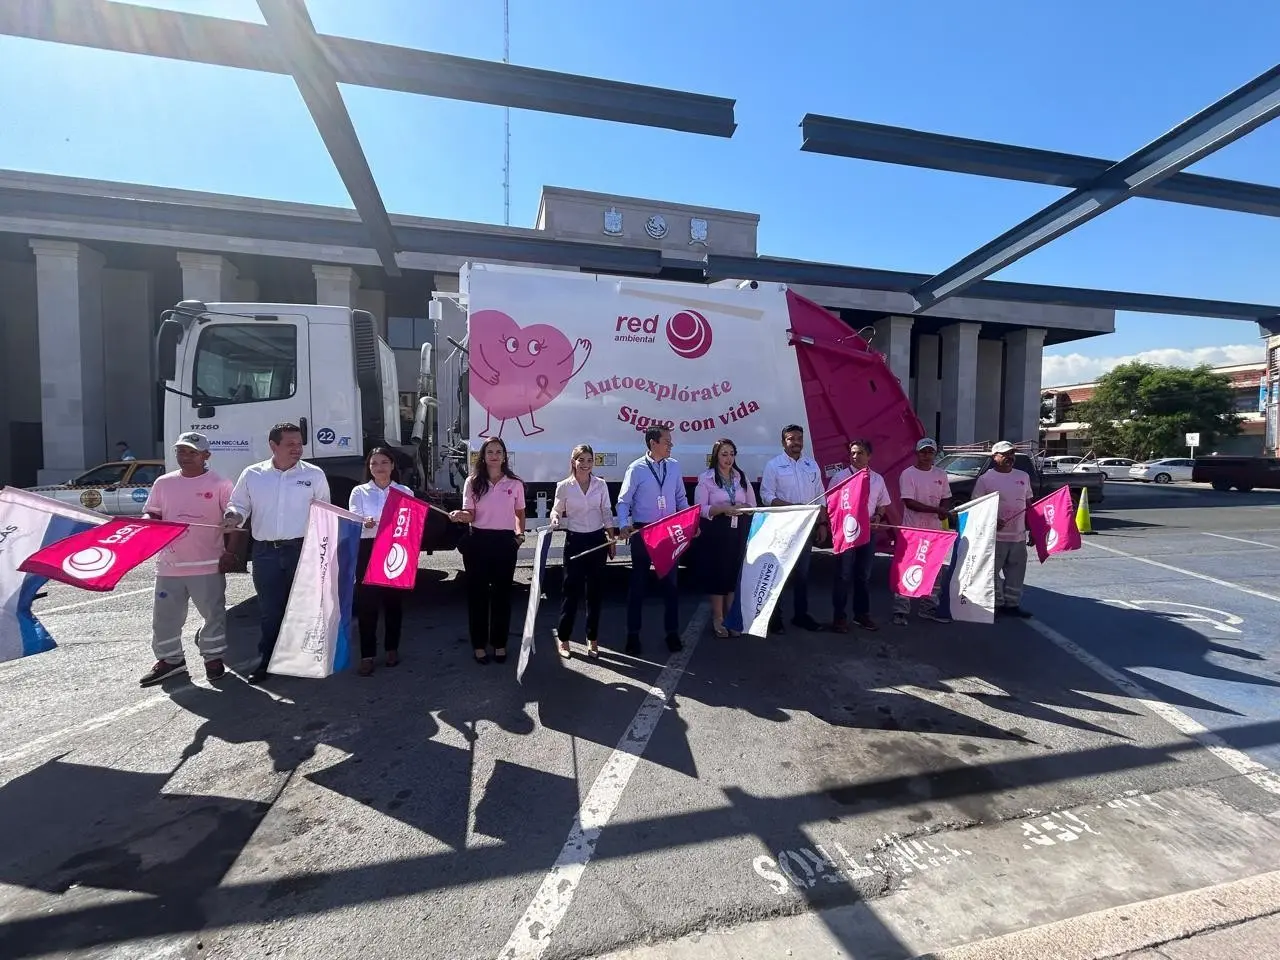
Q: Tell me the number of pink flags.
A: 6